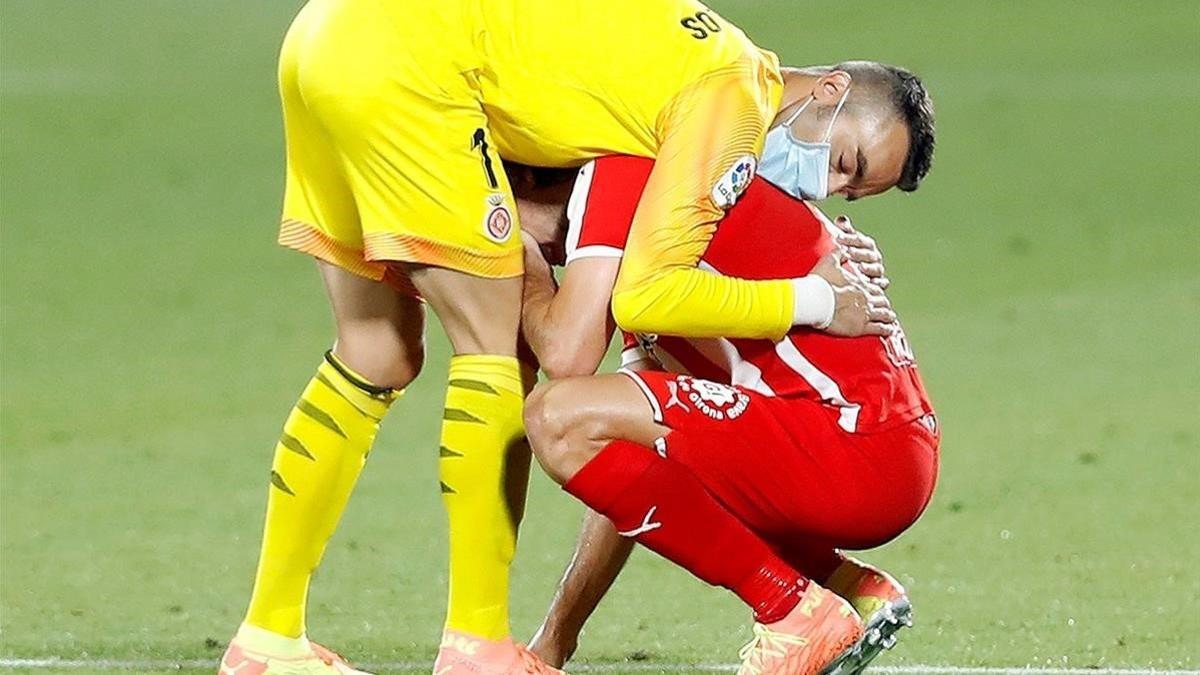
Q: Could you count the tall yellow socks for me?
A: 2